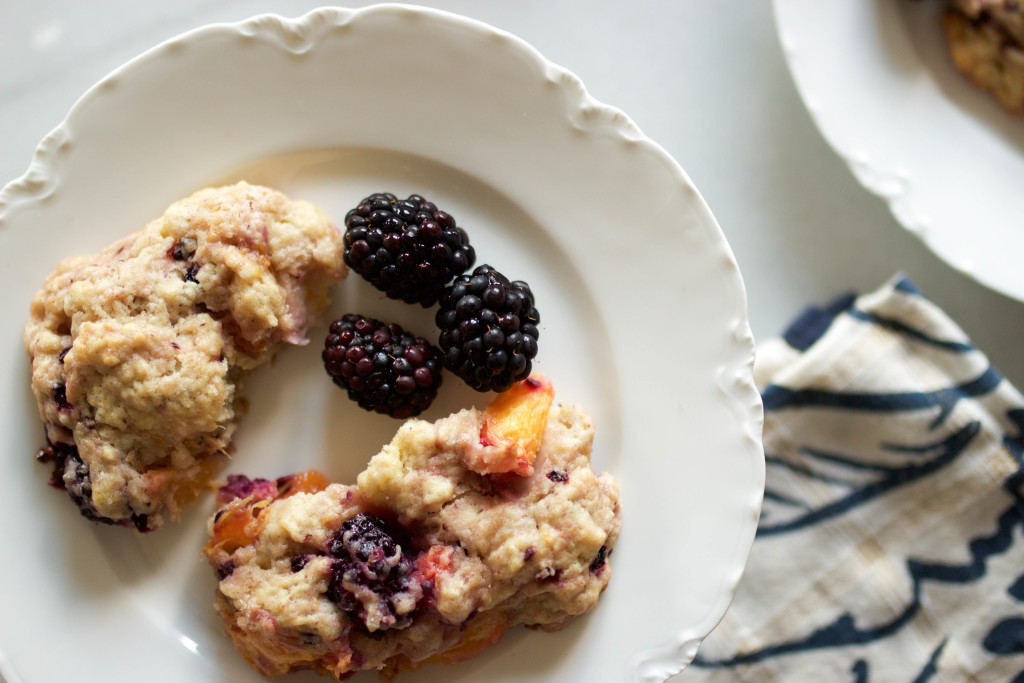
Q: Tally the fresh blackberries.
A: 3